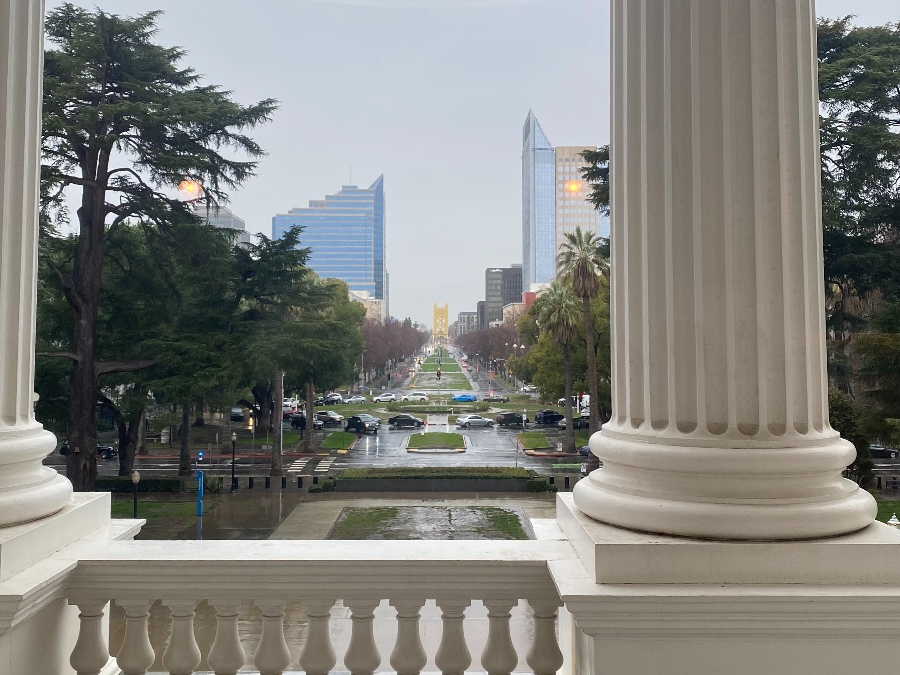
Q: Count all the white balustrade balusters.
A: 11